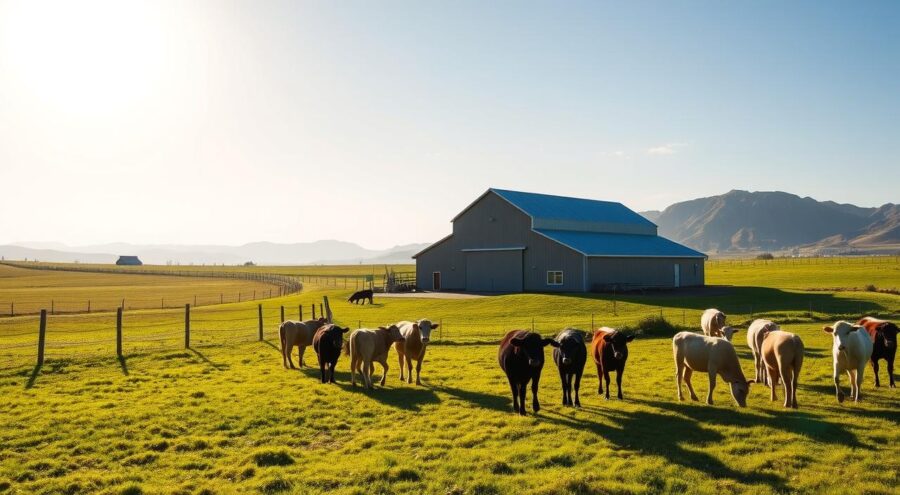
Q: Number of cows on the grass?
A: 14